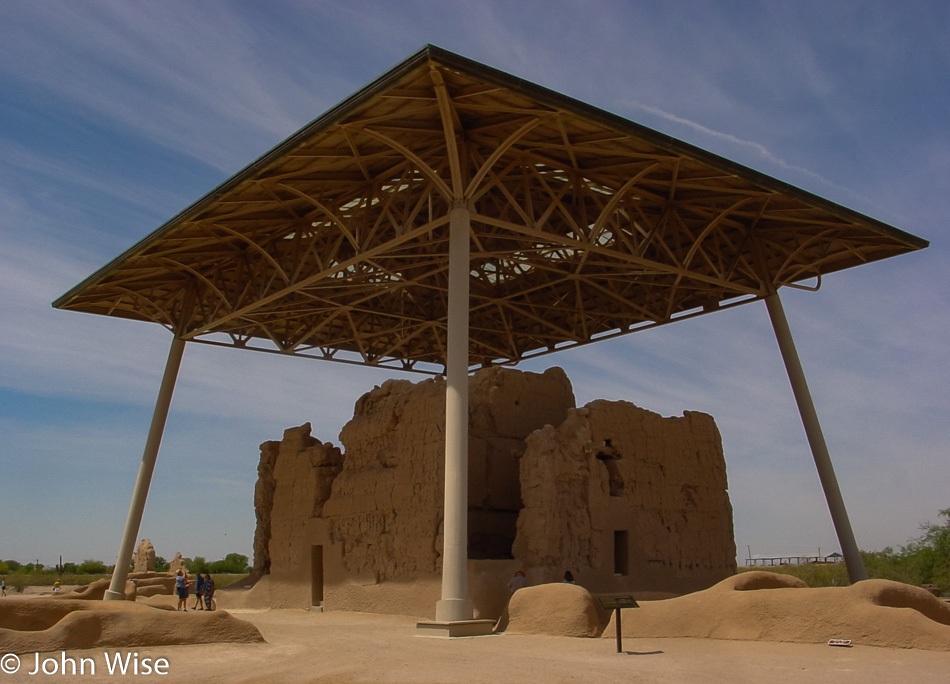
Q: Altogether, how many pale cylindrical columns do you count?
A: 3